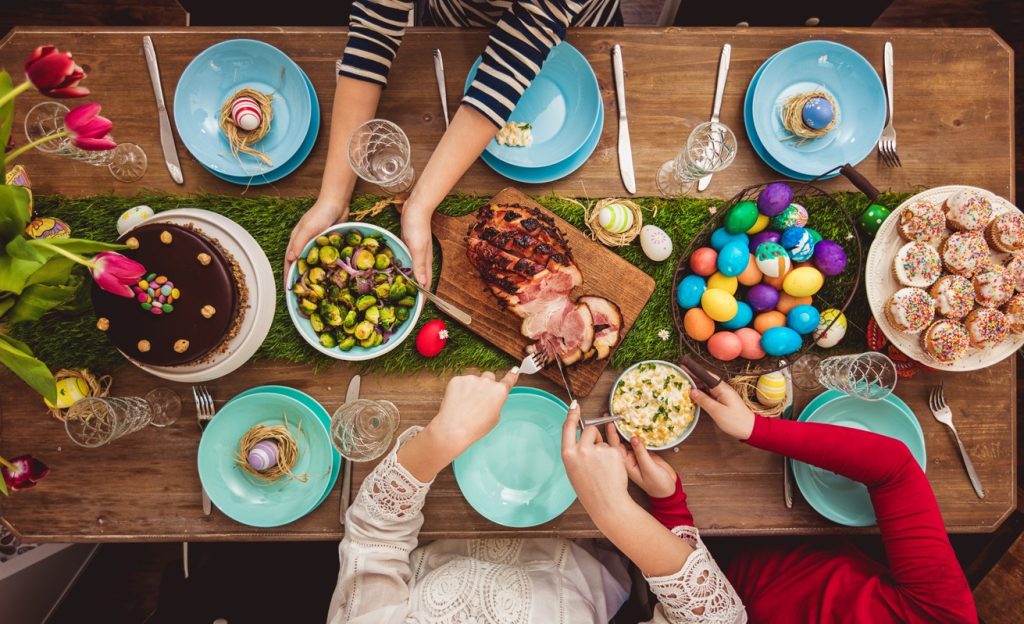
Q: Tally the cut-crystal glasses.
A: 6